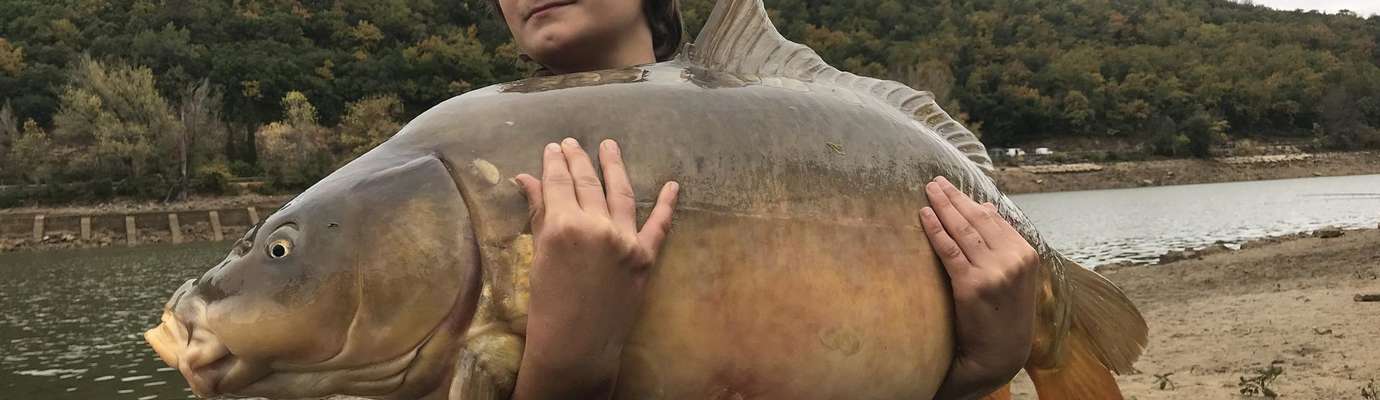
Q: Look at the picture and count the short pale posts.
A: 6